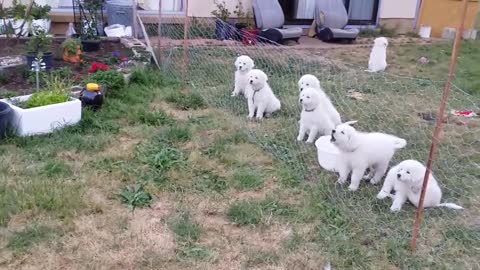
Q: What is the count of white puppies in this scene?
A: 7